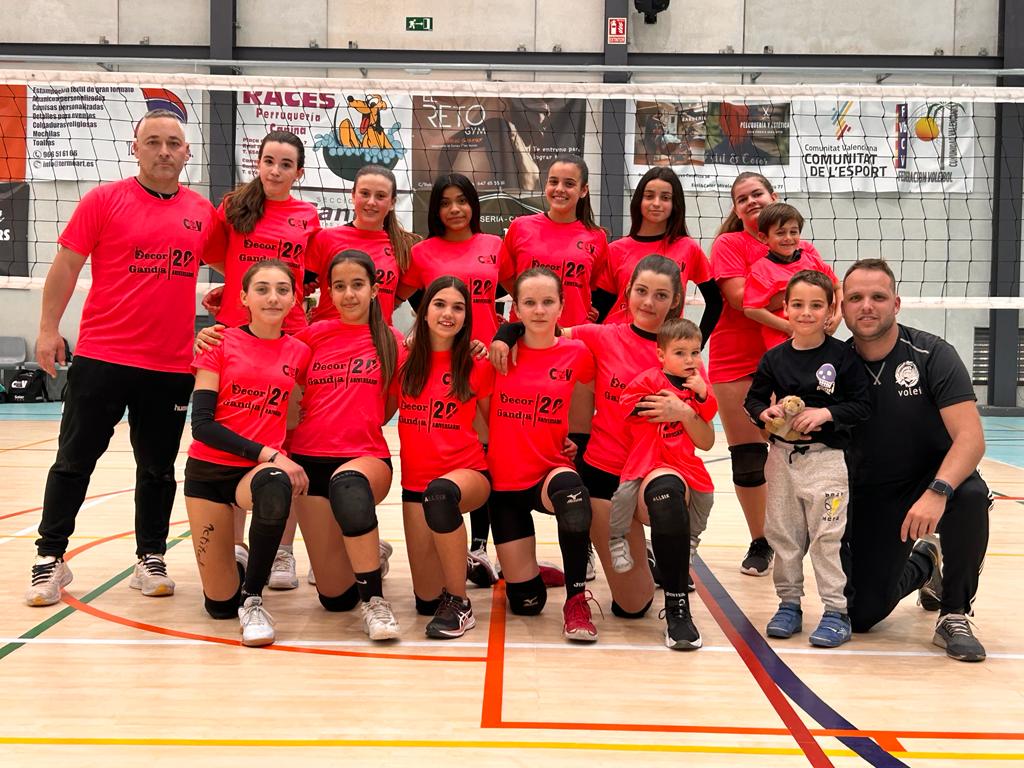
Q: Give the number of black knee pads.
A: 11